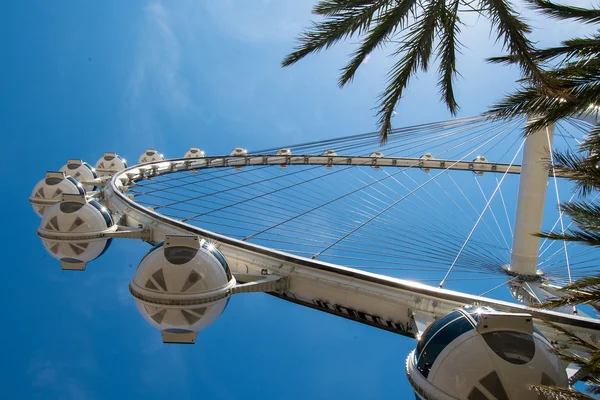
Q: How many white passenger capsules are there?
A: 14